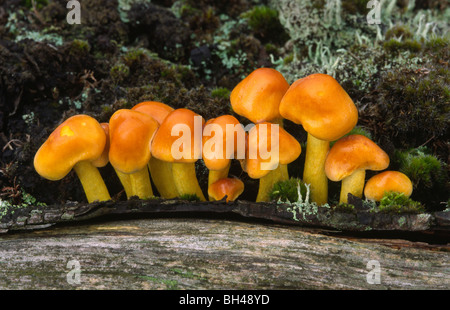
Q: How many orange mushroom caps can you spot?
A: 12